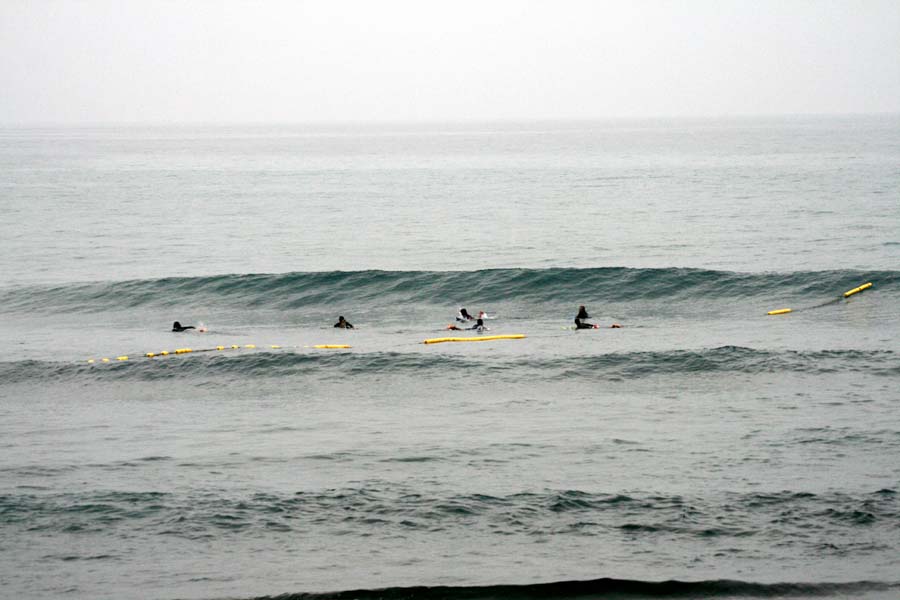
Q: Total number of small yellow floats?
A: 10